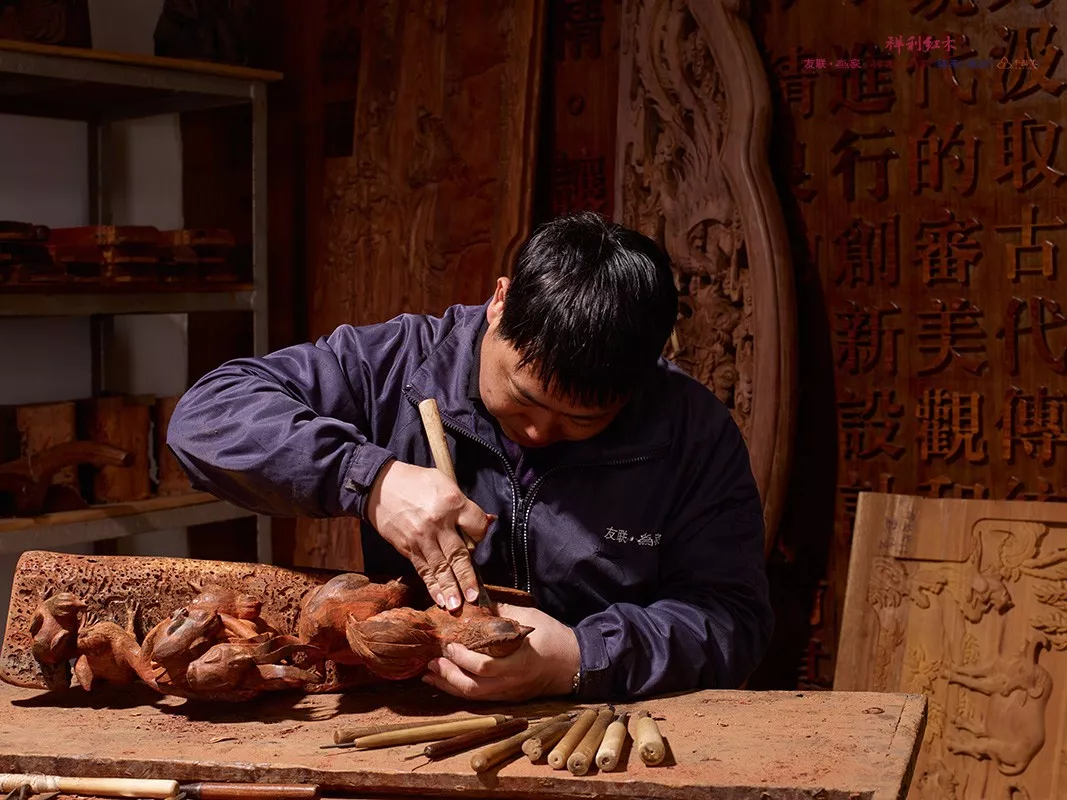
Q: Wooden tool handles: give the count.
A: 12